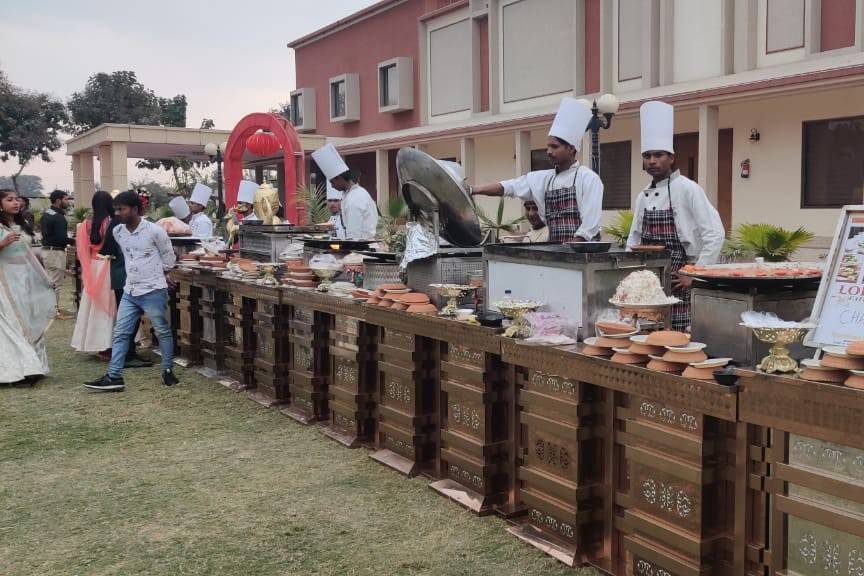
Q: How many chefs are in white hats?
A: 7